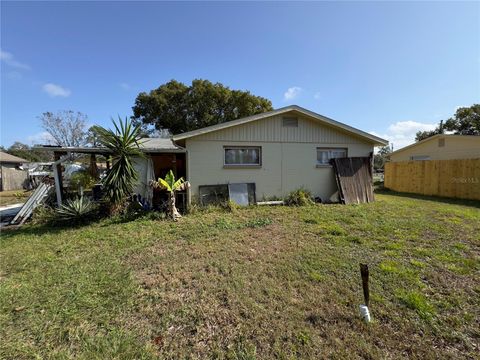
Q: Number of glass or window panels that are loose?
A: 2